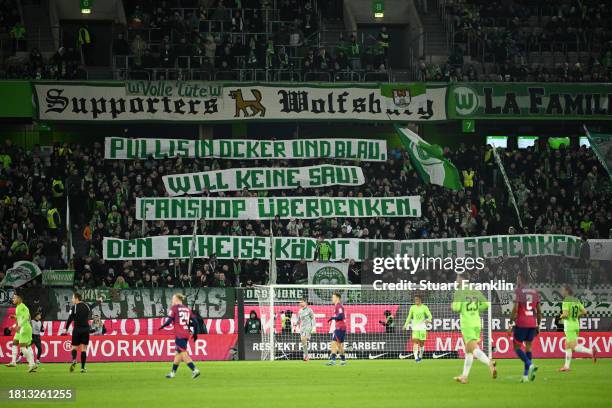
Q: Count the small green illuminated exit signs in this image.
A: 2